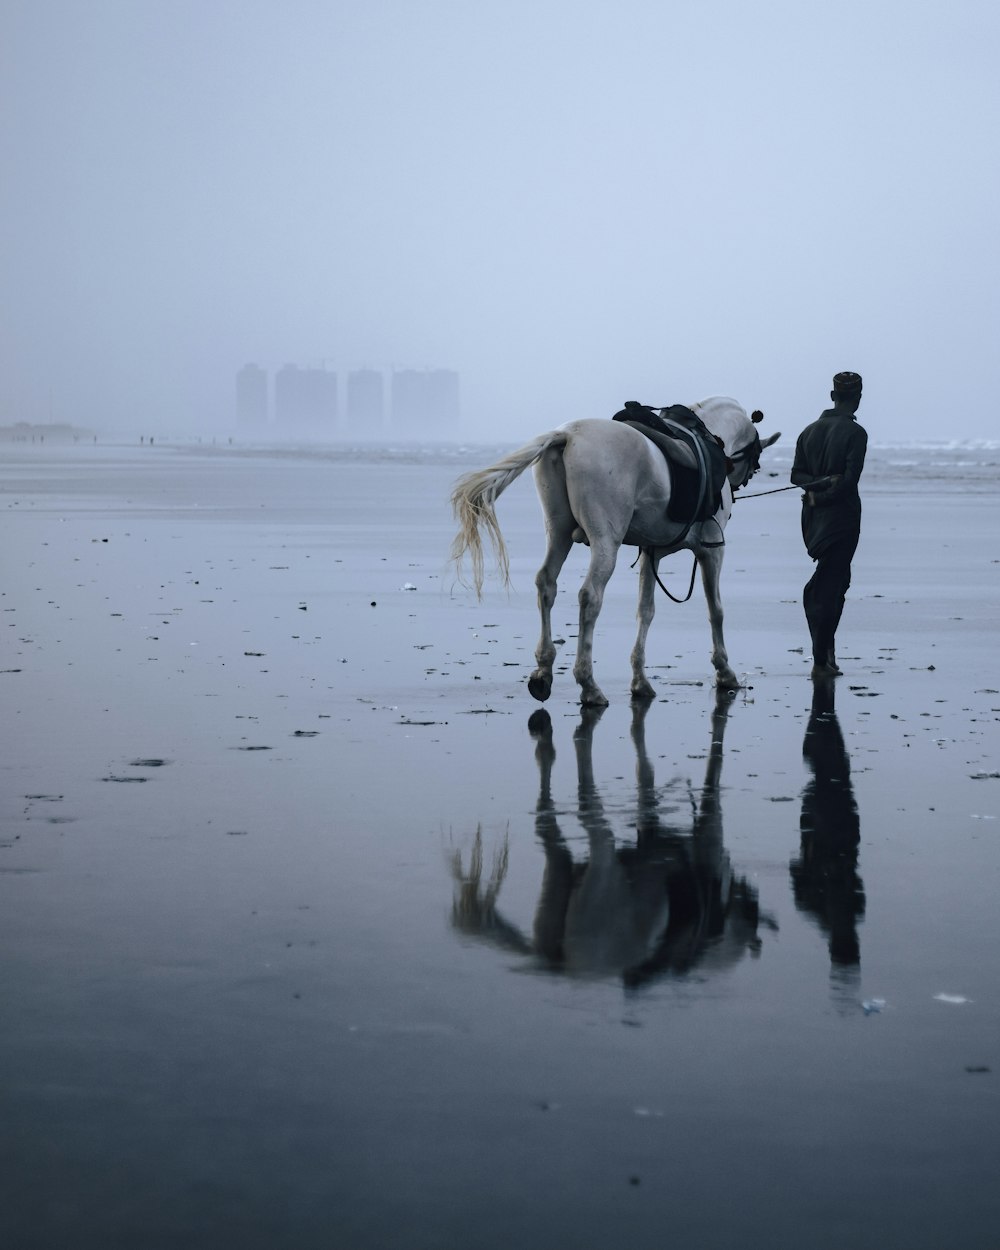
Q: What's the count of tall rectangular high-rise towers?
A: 4